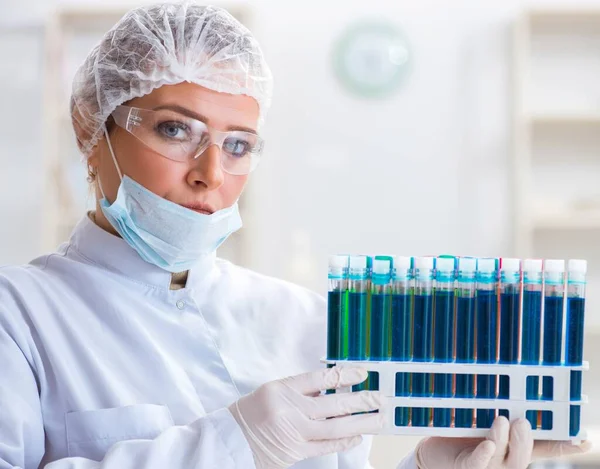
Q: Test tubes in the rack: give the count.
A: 12